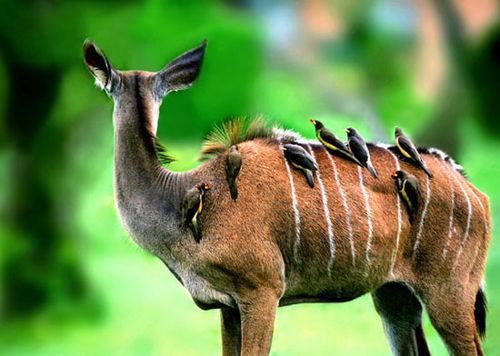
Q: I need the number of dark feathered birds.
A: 7